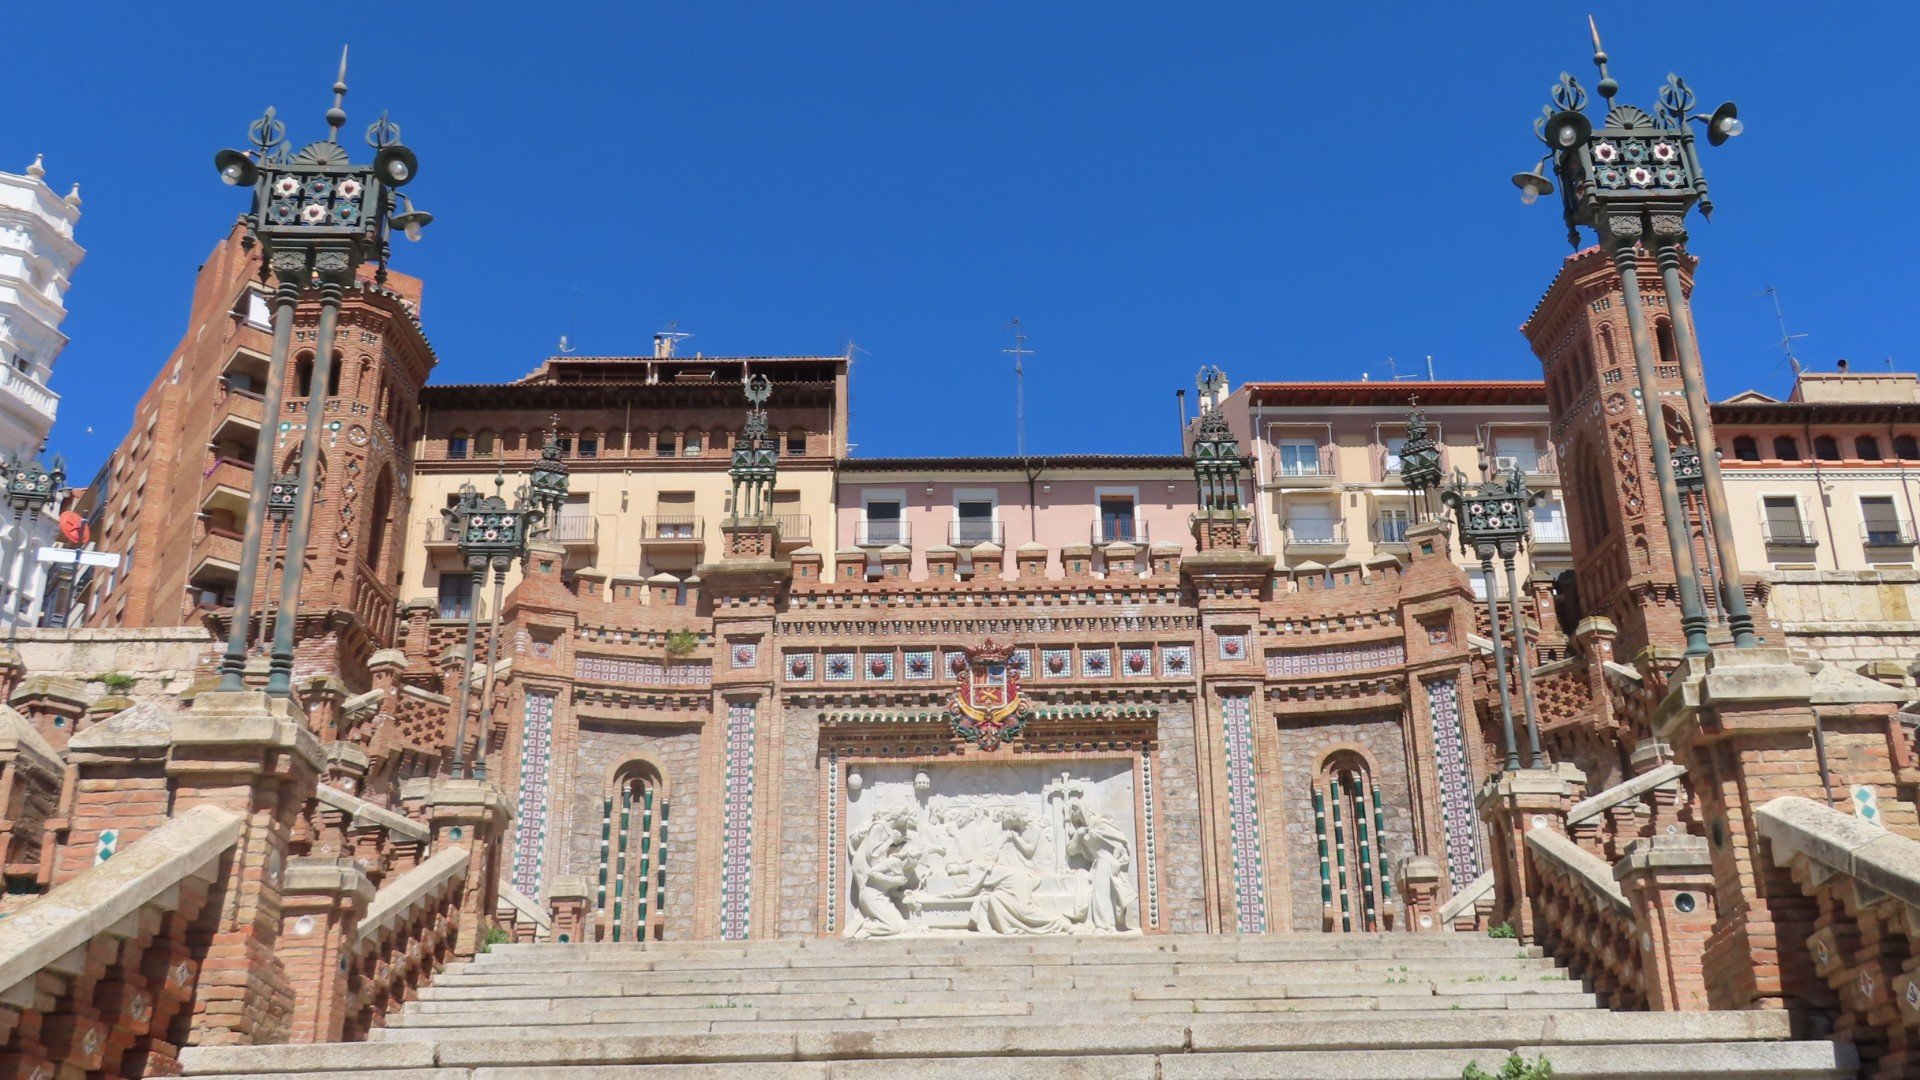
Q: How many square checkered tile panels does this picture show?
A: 14